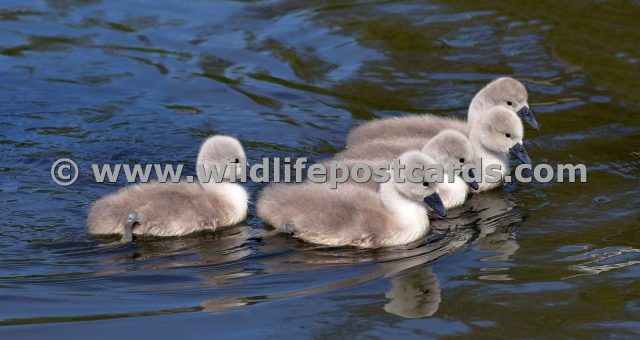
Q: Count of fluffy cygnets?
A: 5